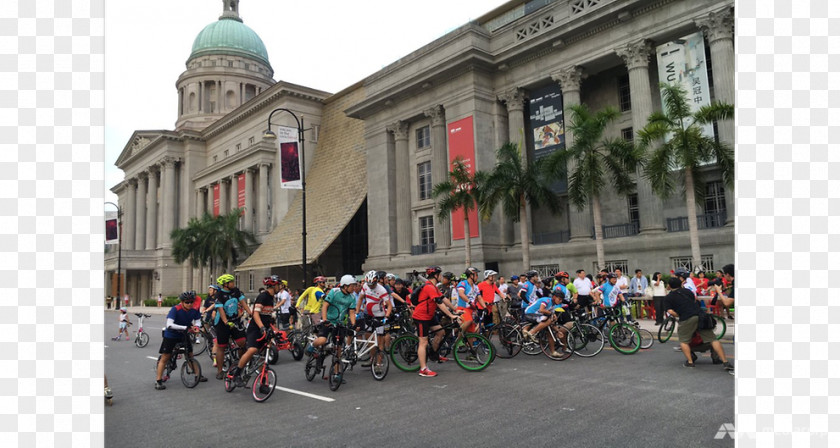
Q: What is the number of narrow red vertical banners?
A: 3